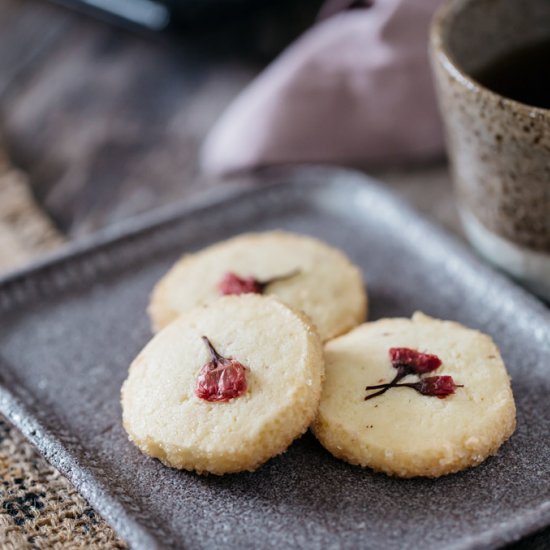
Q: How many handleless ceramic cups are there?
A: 1